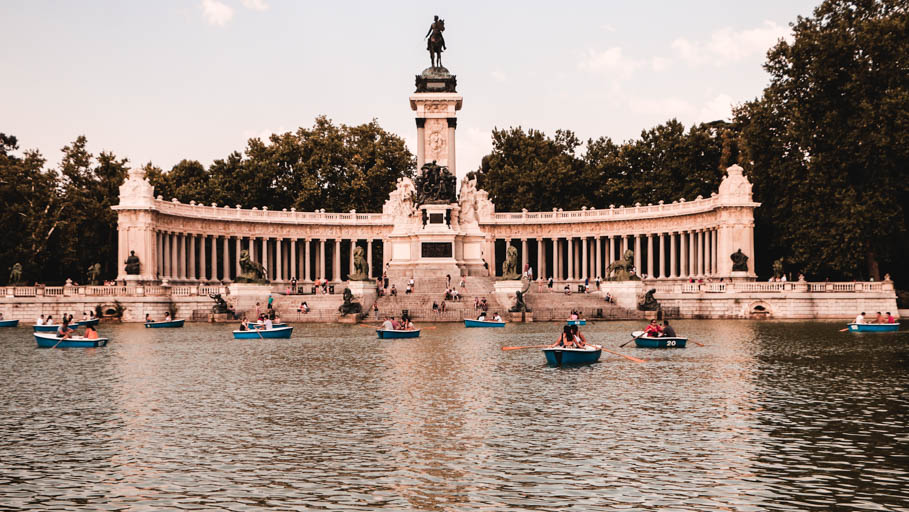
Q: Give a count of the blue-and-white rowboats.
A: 13